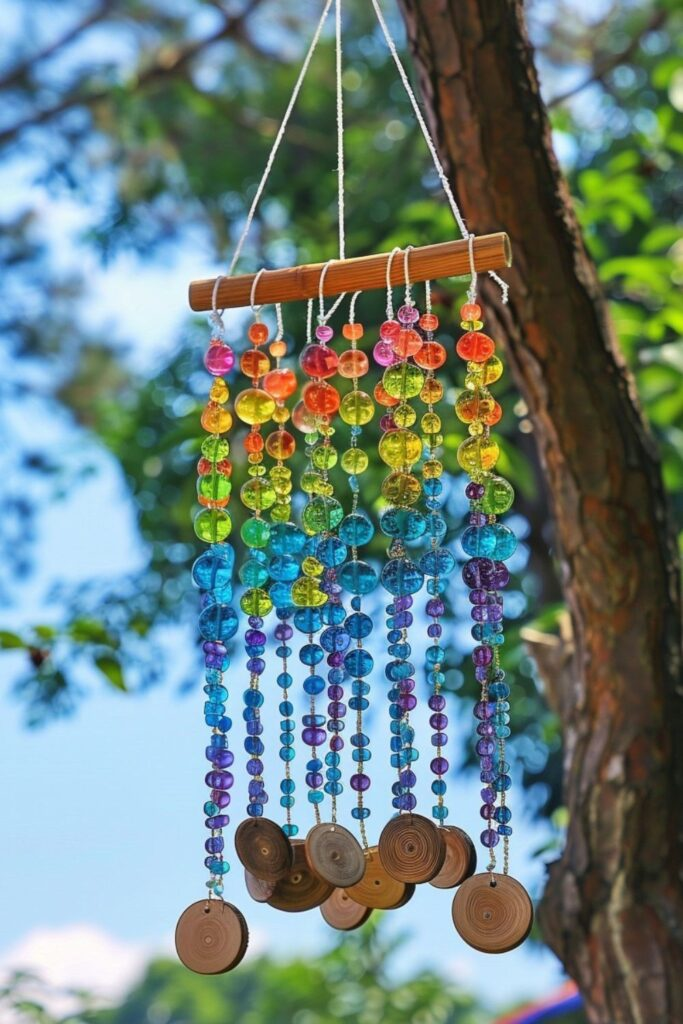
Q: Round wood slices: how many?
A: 10